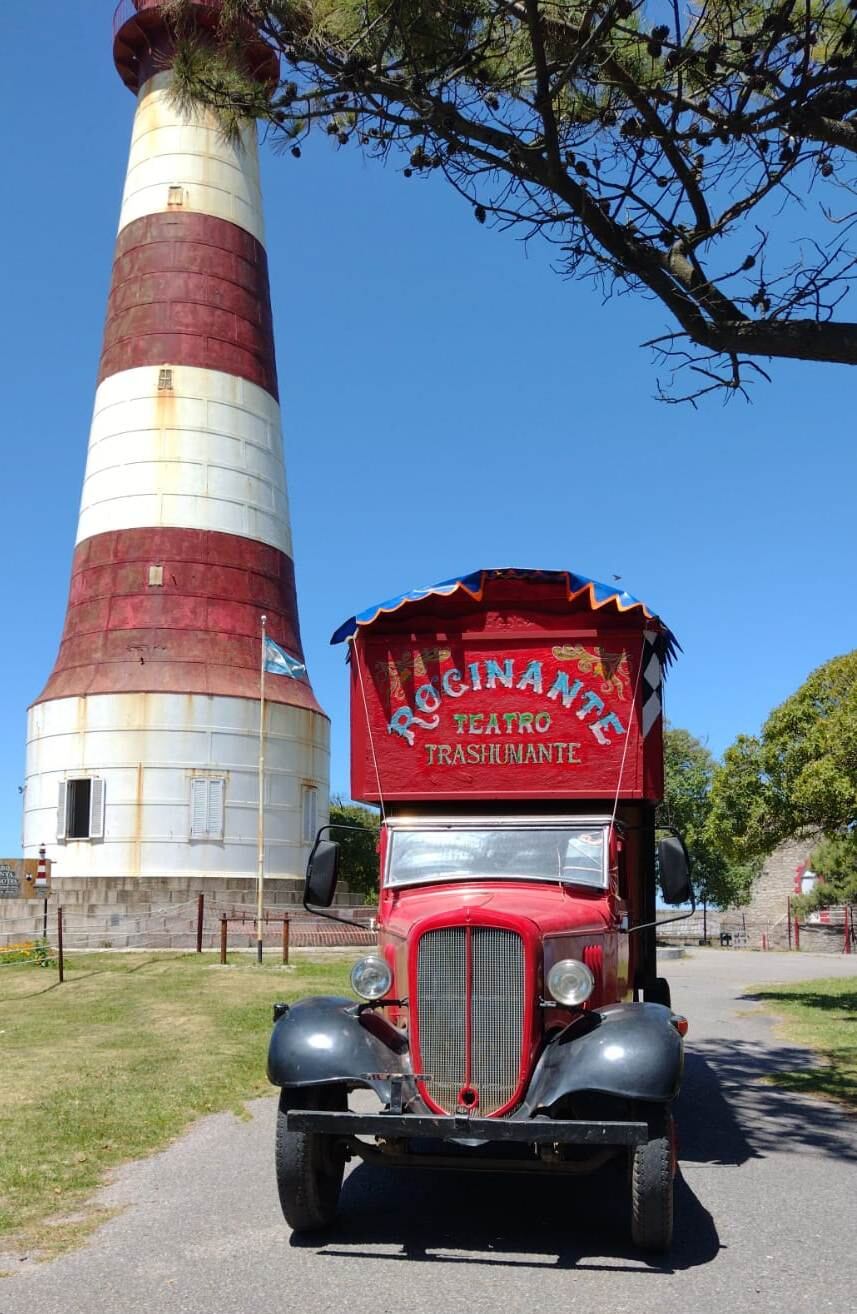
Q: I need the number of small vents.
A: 3